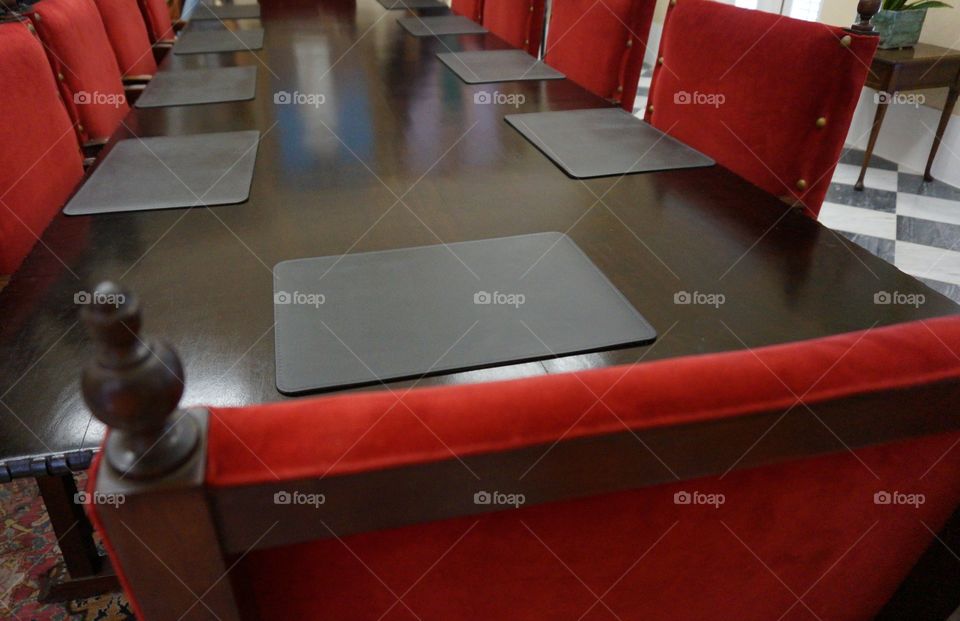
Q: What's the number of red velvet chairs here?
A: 9